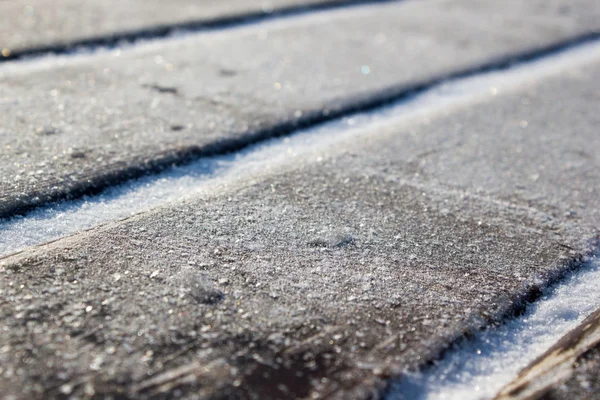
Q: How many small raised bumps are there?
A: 2